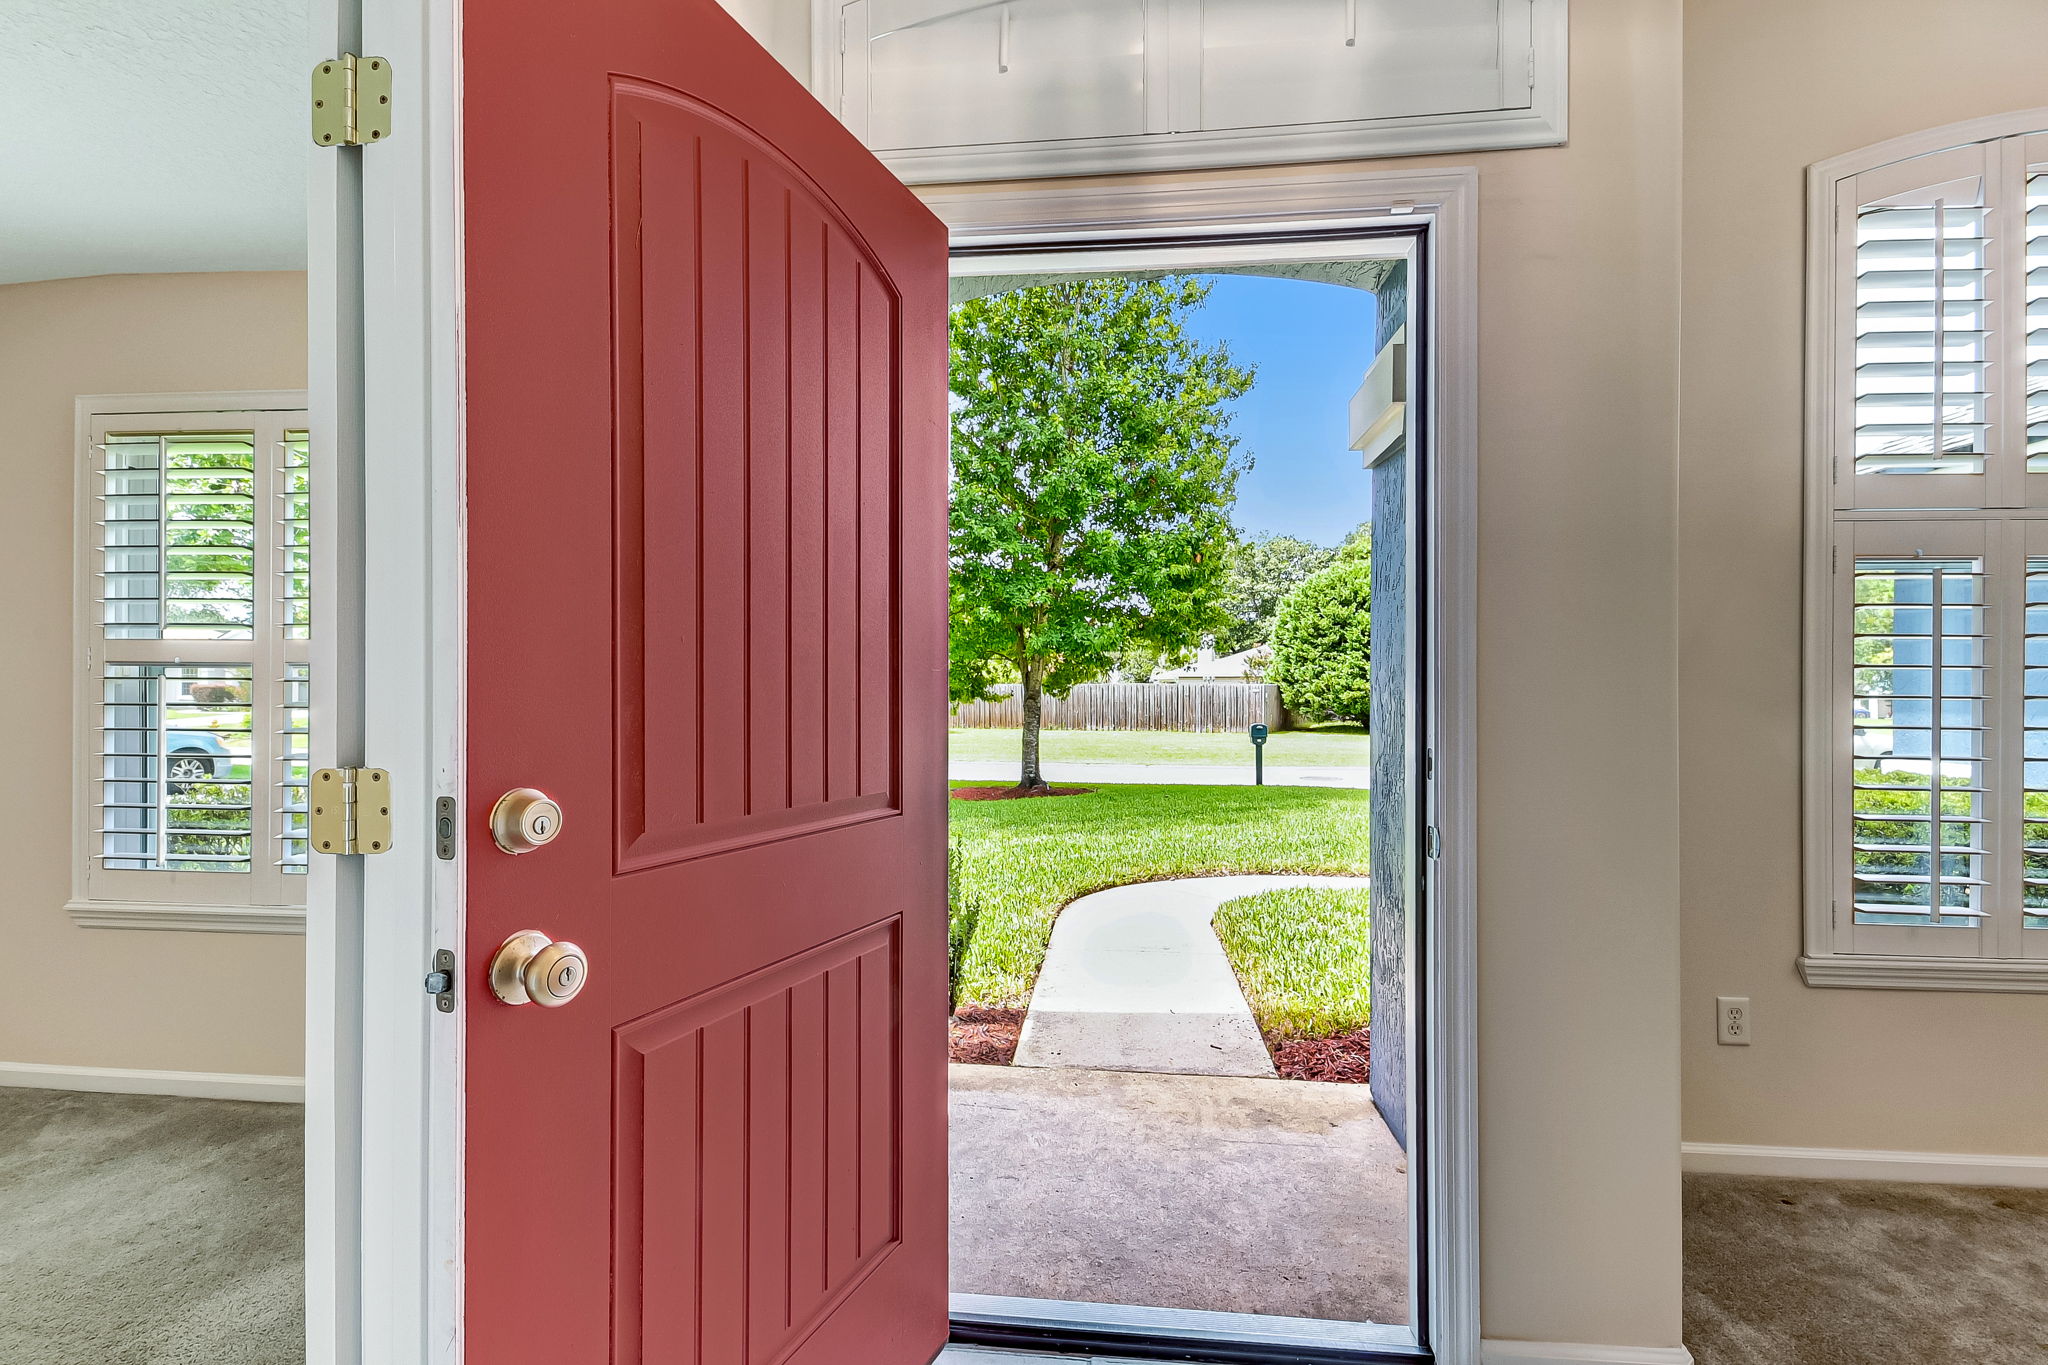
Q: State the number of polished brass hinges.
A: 2